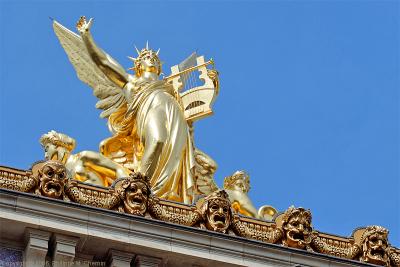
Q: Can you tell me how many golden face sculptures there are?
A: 5